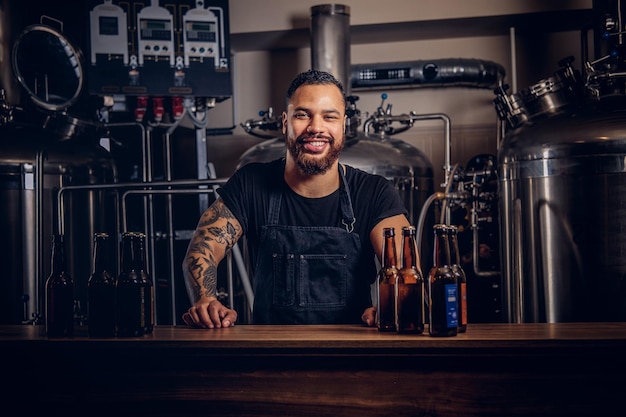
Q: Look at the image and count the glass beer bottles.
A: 8